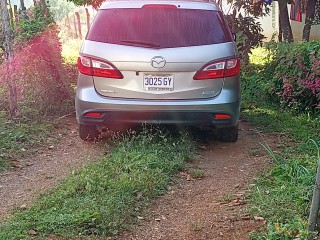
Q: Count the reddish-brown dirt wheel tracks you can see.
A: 2